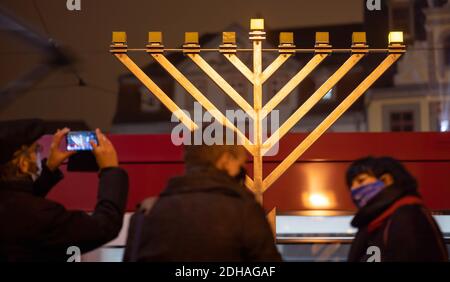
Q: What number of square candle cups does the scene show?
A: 9